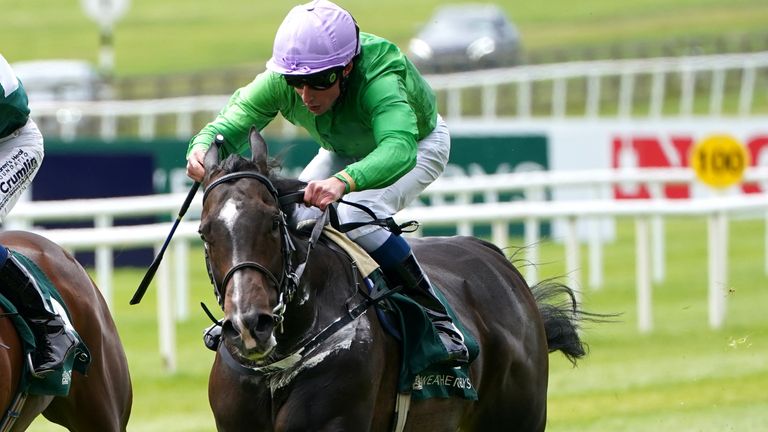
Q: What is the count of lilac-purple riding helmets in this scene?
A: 1